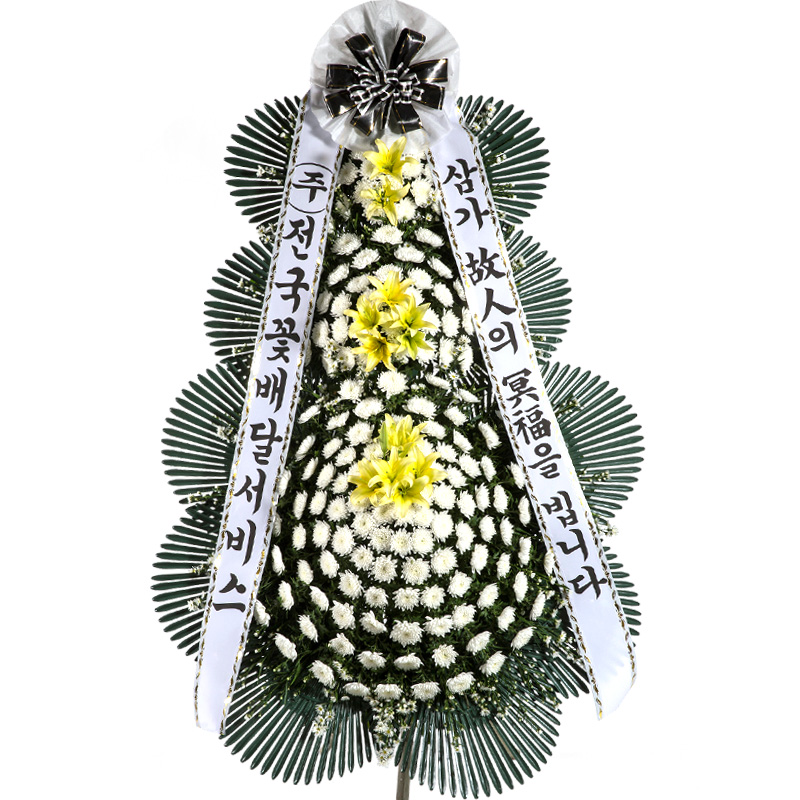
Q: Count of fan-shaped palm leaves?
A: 10